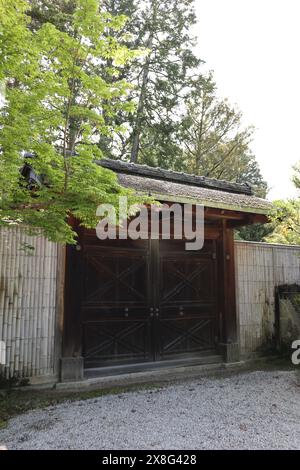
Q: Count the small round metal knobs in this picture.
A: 8